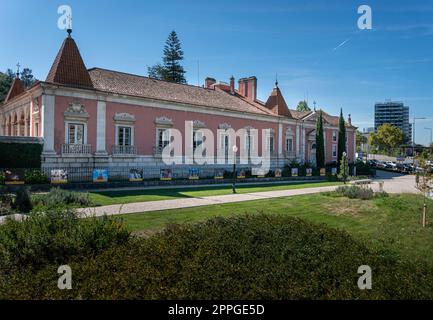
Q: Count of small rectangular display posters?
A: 14